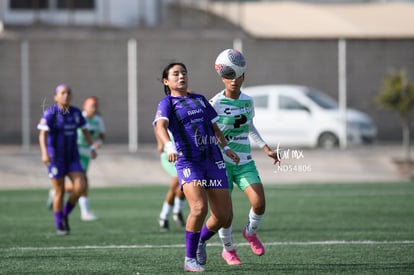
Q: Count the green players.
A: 3